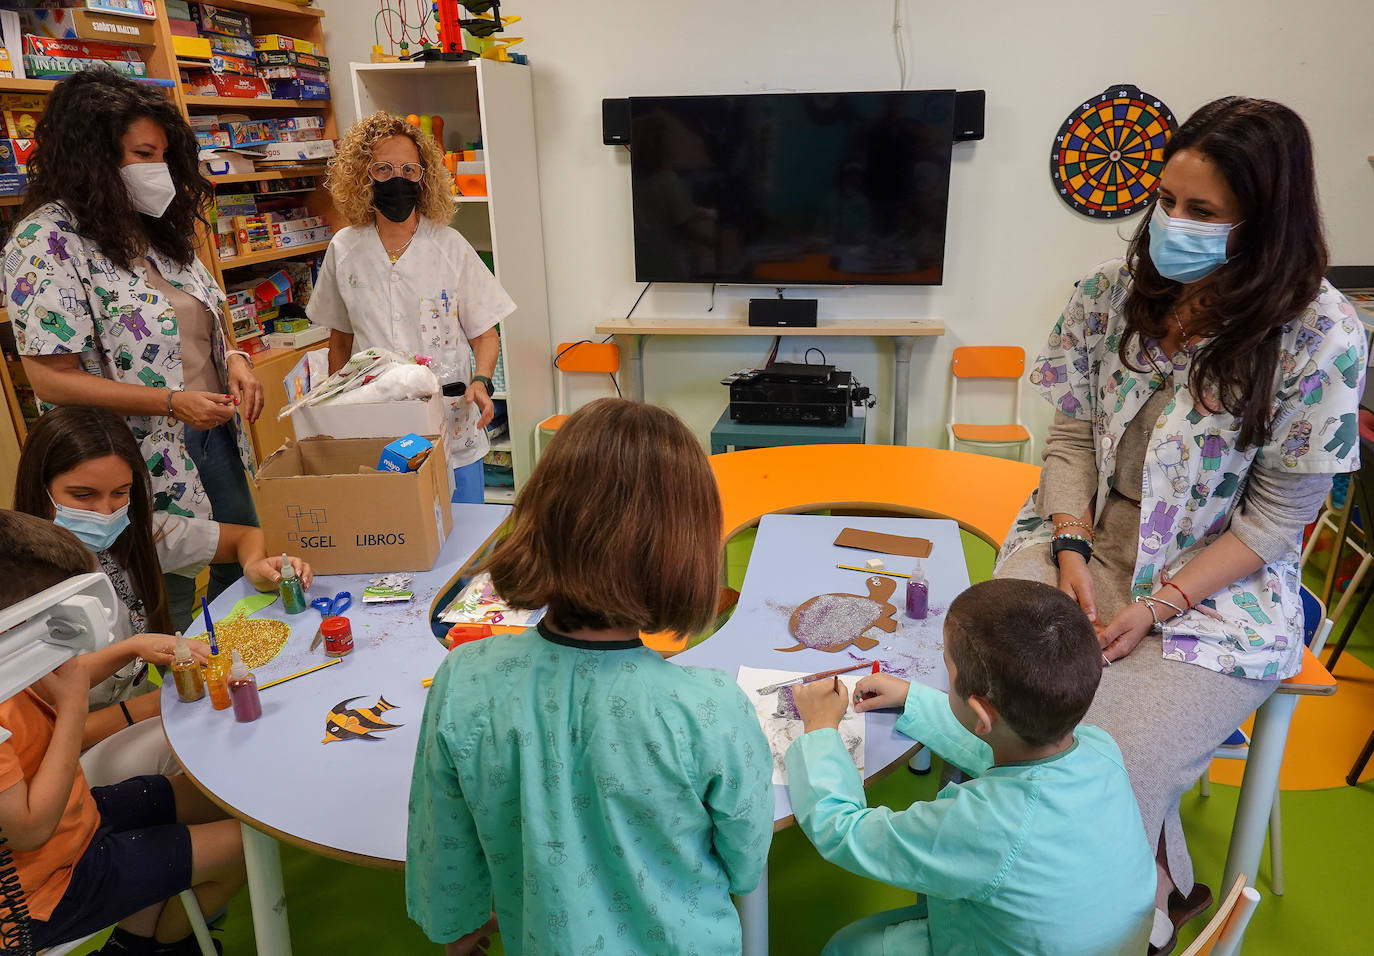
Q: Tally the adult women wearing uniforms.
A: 4